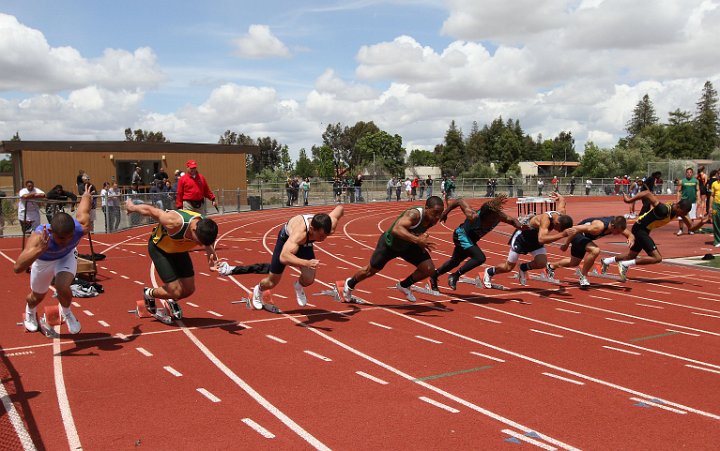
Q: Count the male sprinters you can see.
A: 8